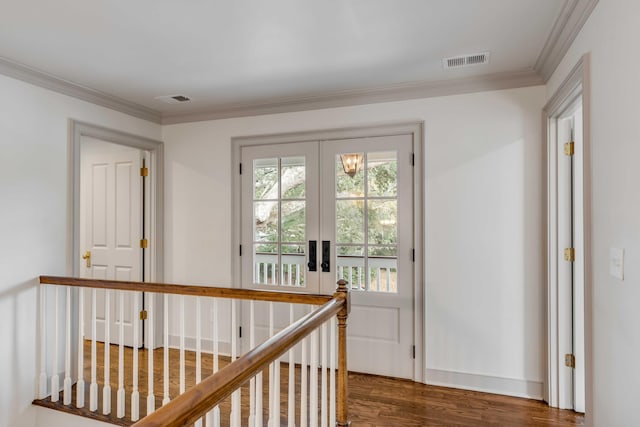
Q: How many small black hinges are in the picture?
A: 6